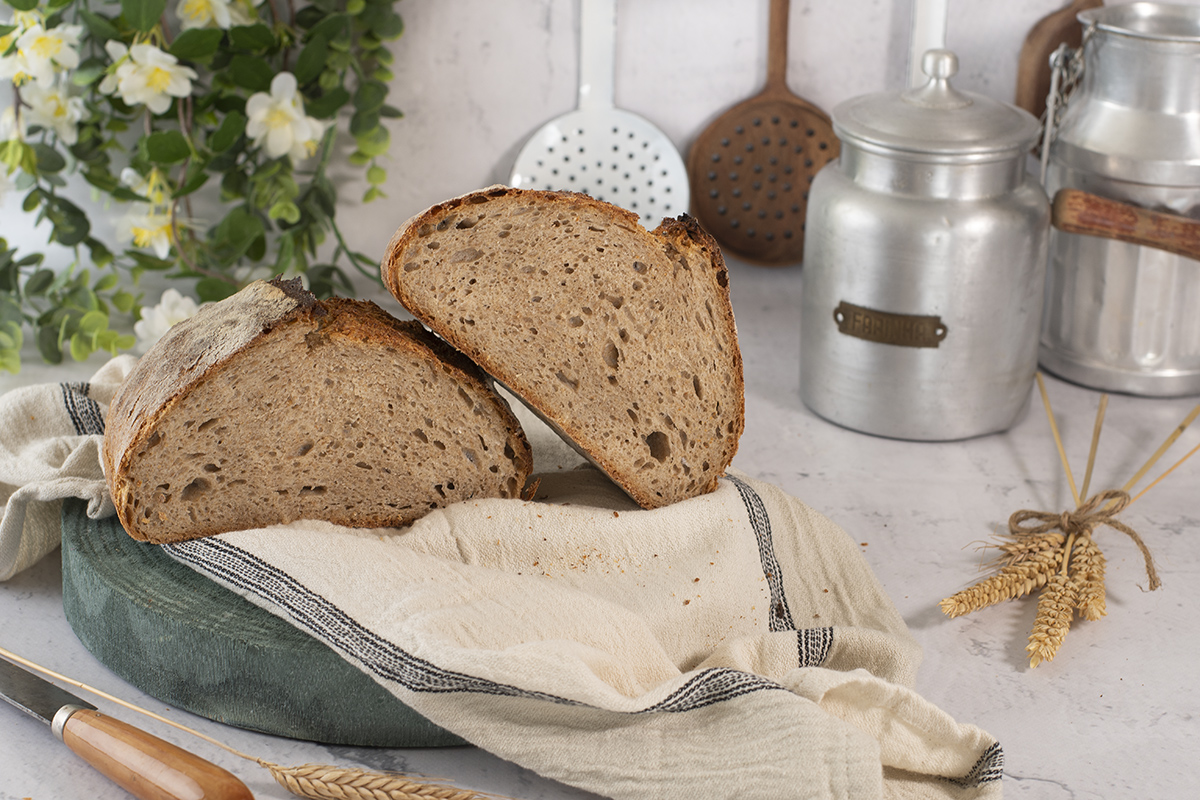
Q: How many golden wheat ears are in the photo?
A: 5